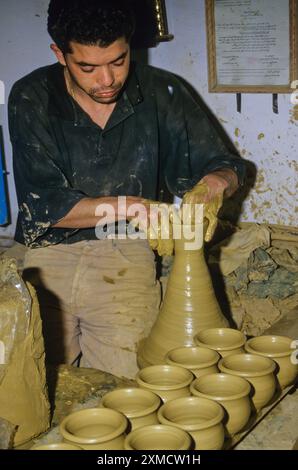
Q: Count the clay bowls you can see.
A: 11